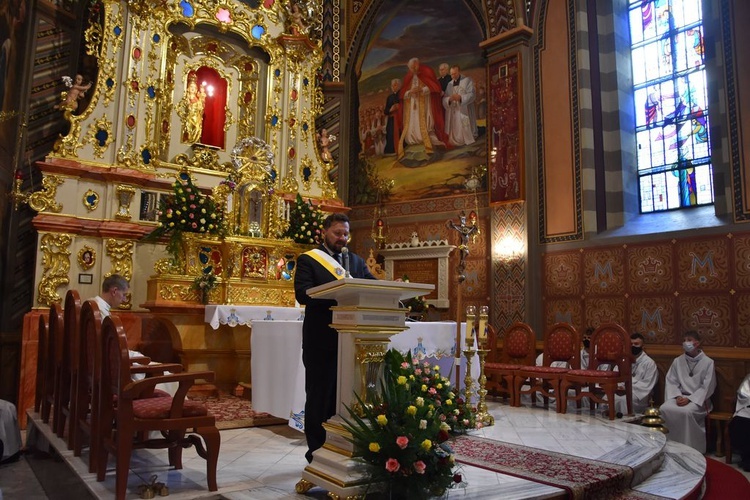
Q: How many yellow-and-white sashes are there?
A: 1